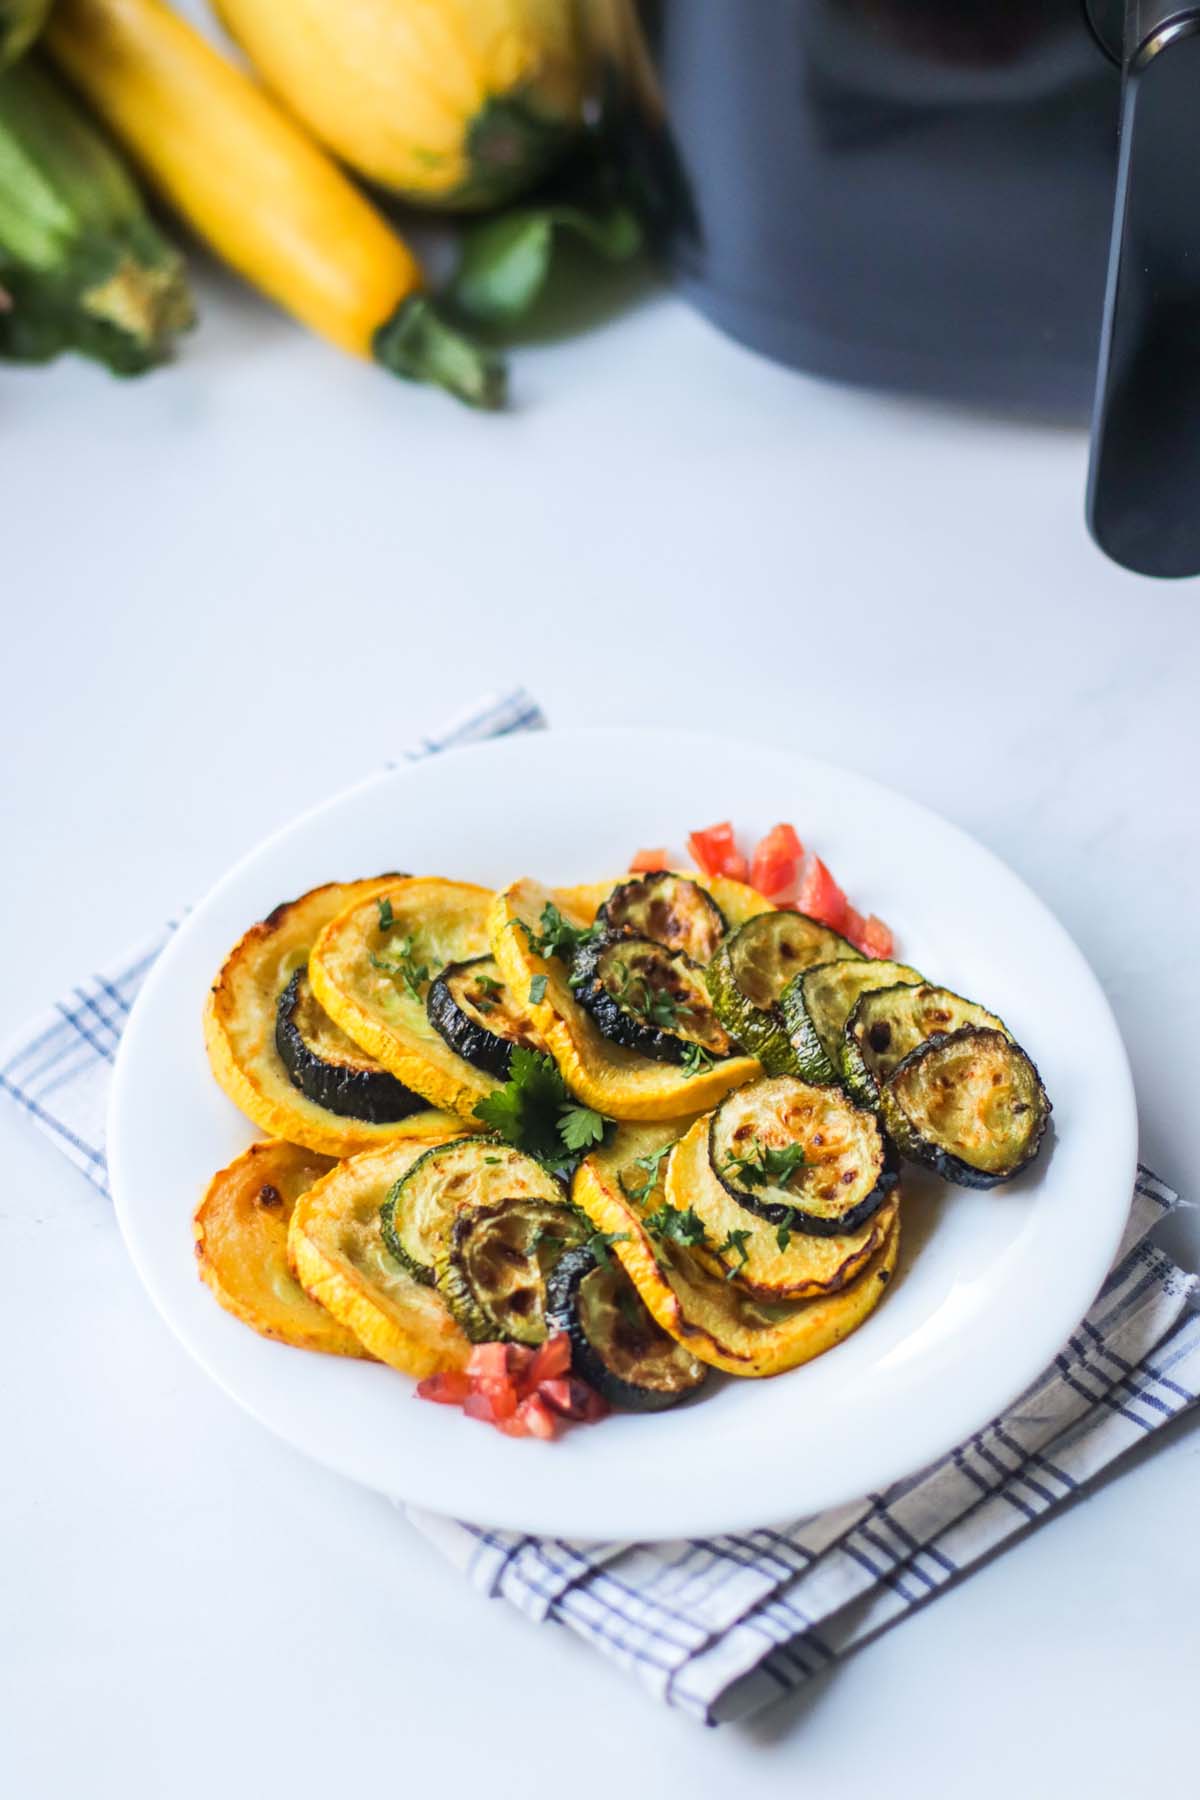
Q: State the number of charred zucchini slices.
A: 12